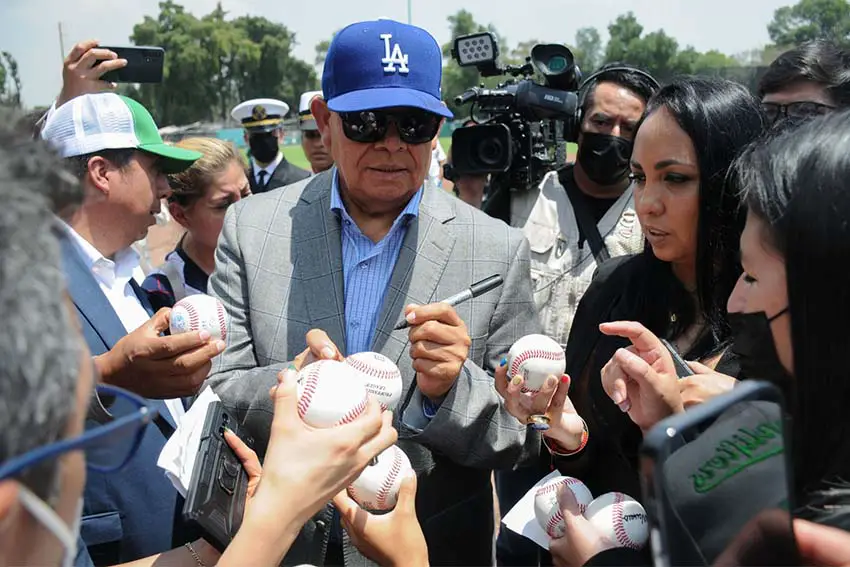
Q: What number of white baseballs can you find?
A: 7